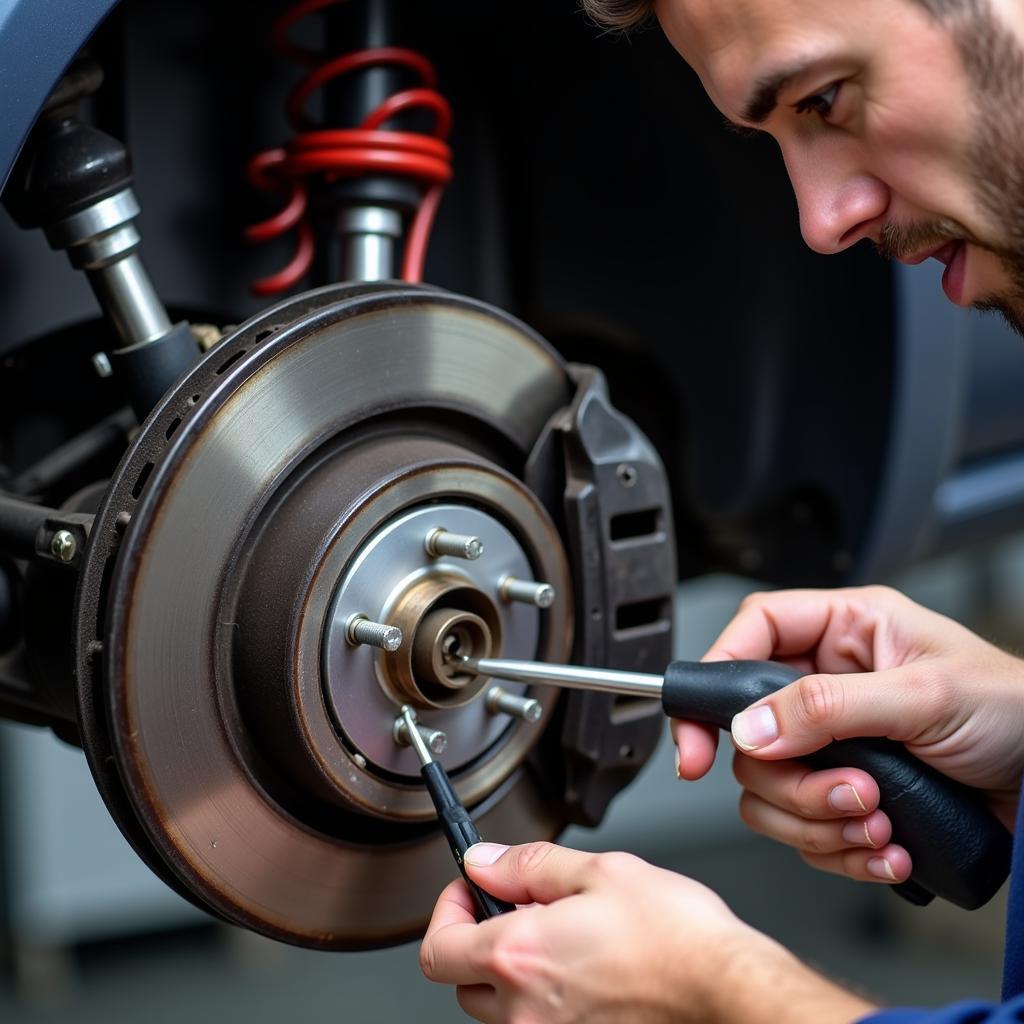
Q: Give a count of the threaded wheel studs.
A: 5